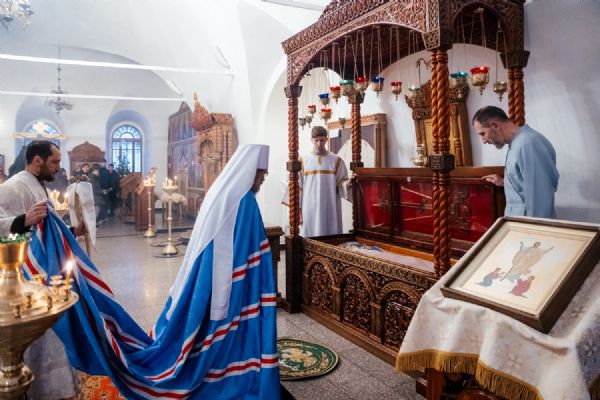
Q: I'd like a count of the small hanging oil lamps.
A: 15